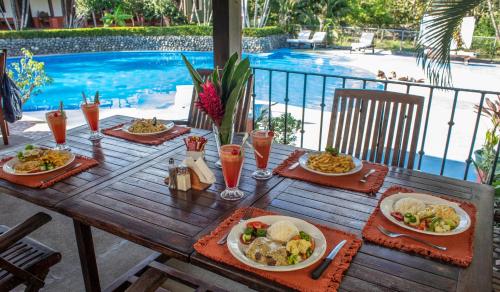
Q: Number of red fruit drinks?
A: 4